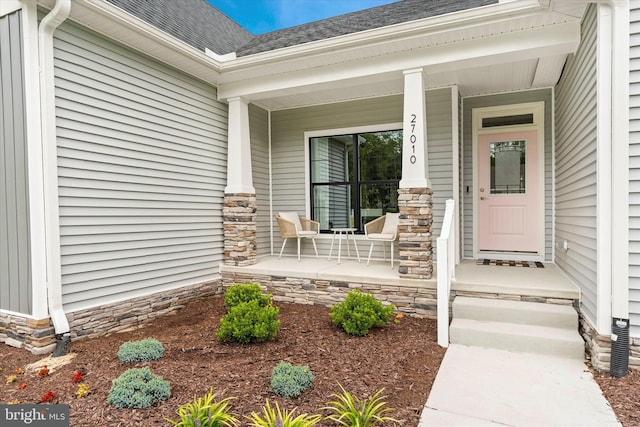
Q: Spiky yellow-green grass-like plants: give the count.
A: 3